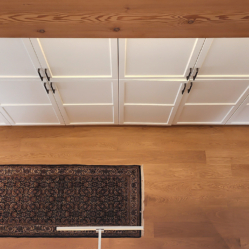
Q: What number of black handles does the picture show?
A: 8